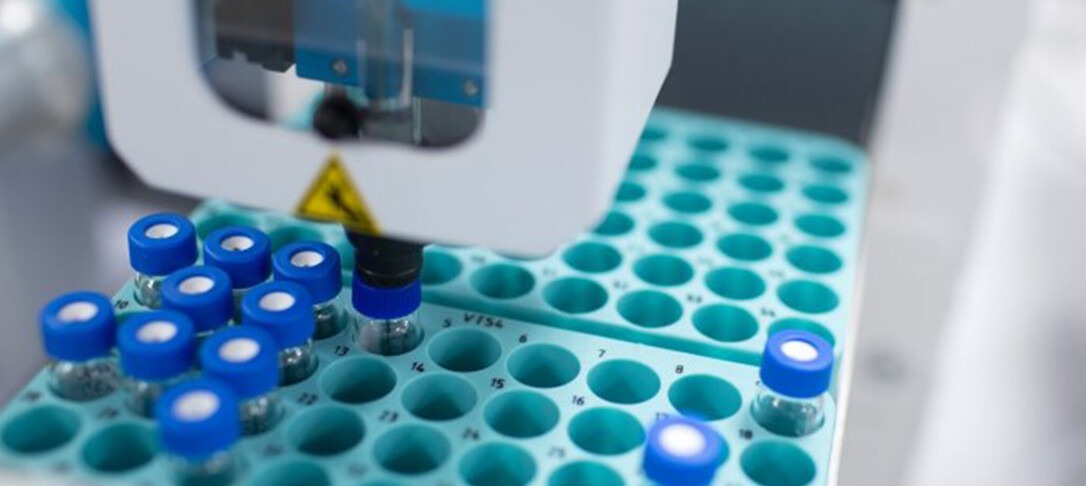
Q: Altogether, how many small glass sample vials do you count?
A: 12